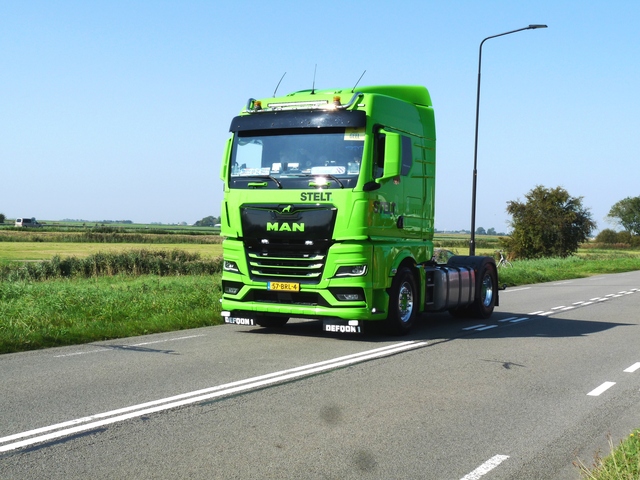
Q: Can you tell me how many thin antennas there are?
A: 3